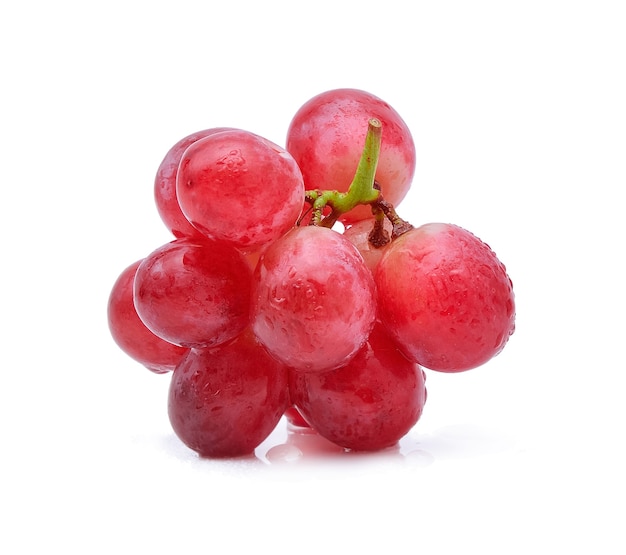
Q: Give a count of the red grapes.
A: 11